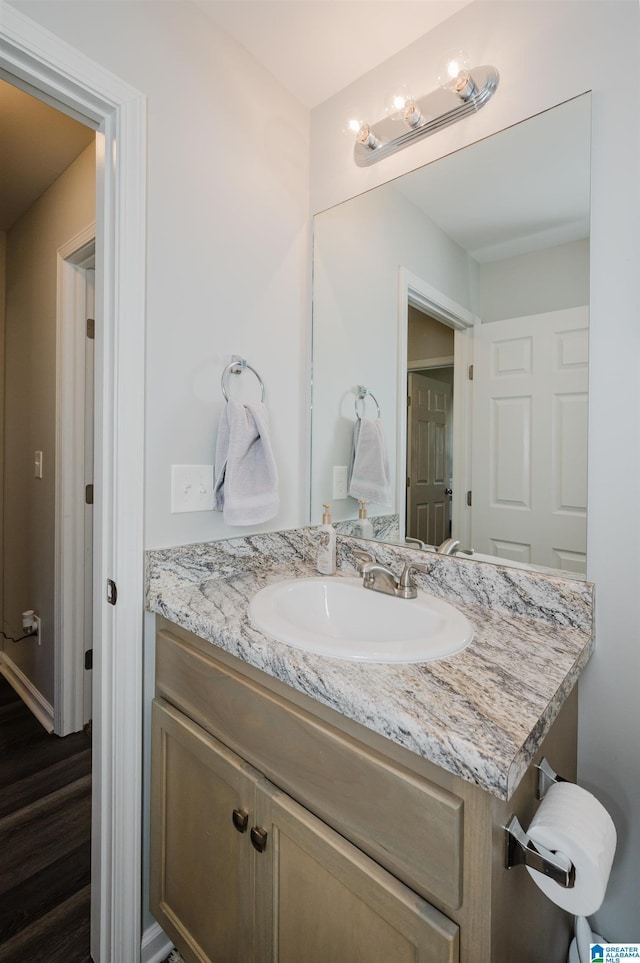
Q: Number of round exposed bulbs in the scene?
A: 3